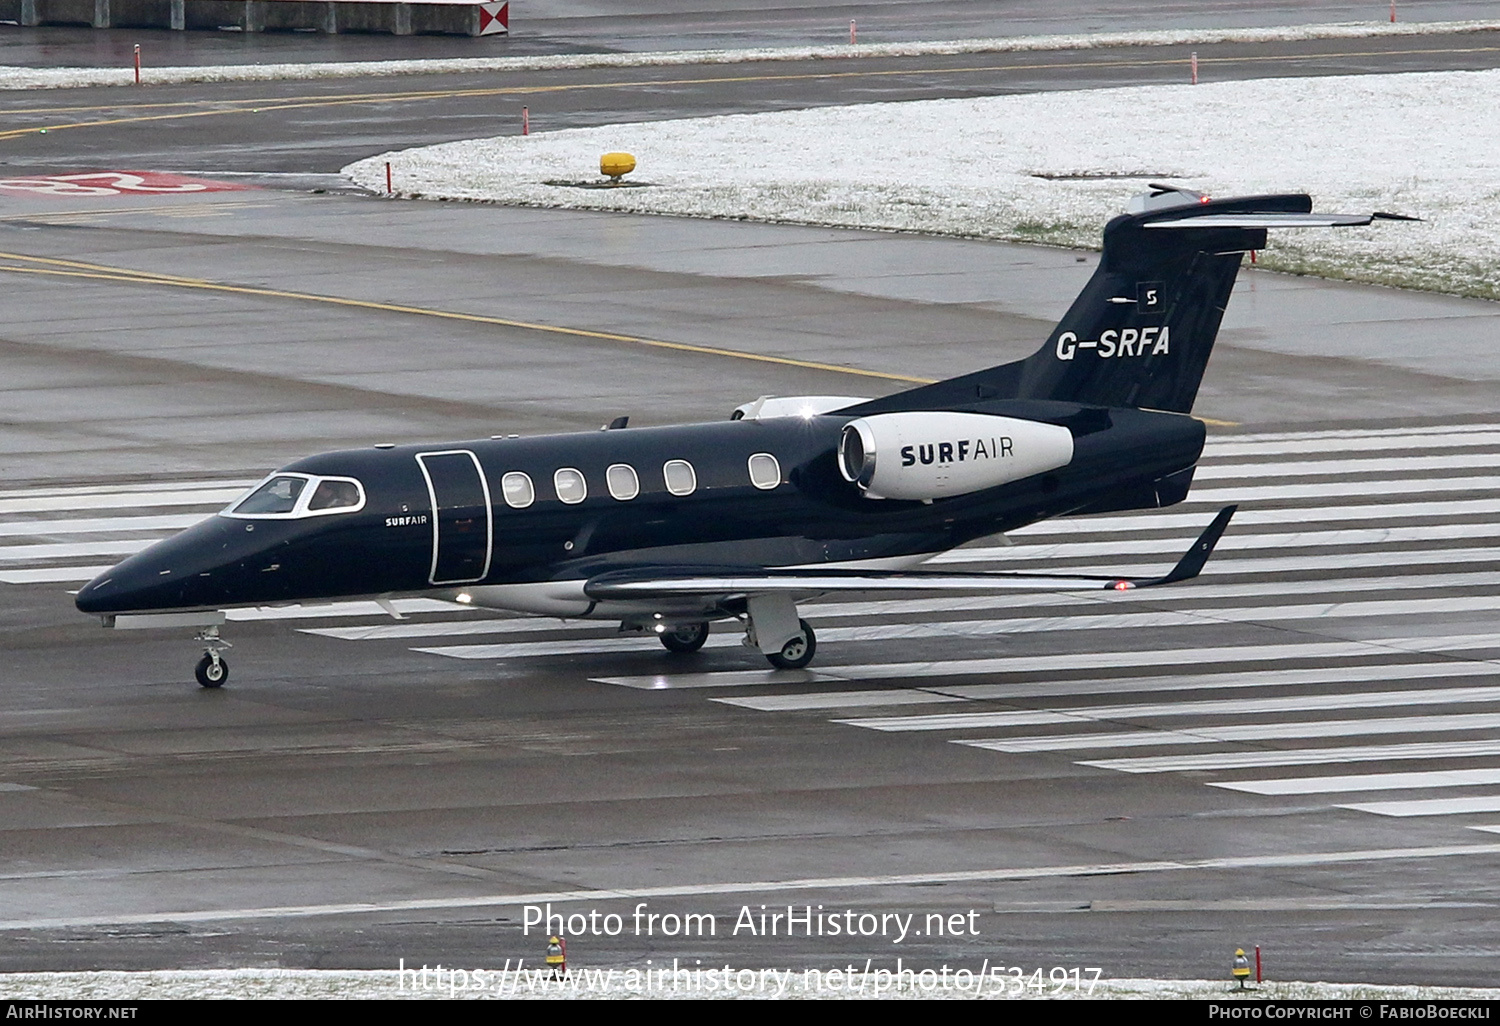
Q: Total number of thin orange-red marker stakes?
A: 9